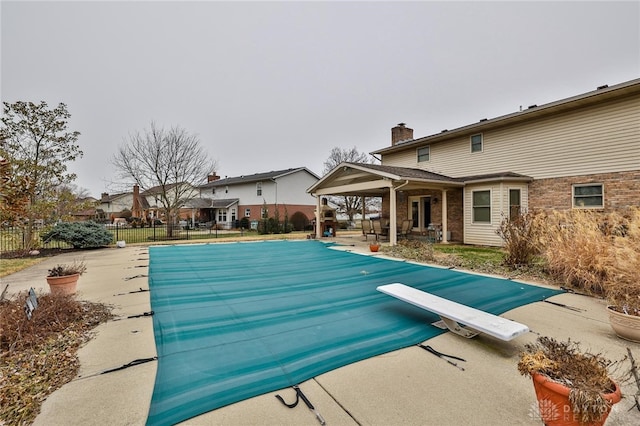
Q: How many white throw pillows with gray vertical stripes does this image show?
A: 0